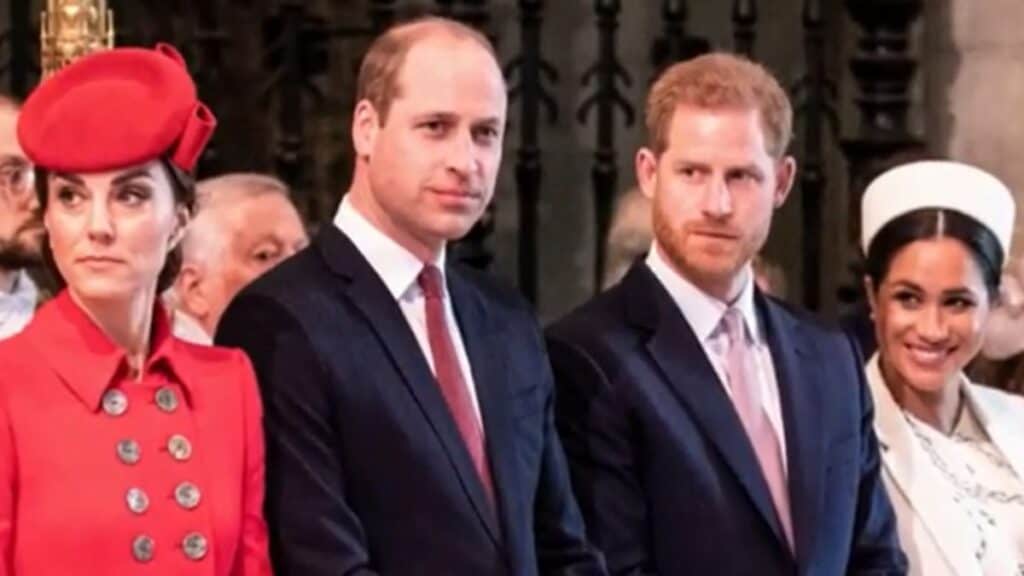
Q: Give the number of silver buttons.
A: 8